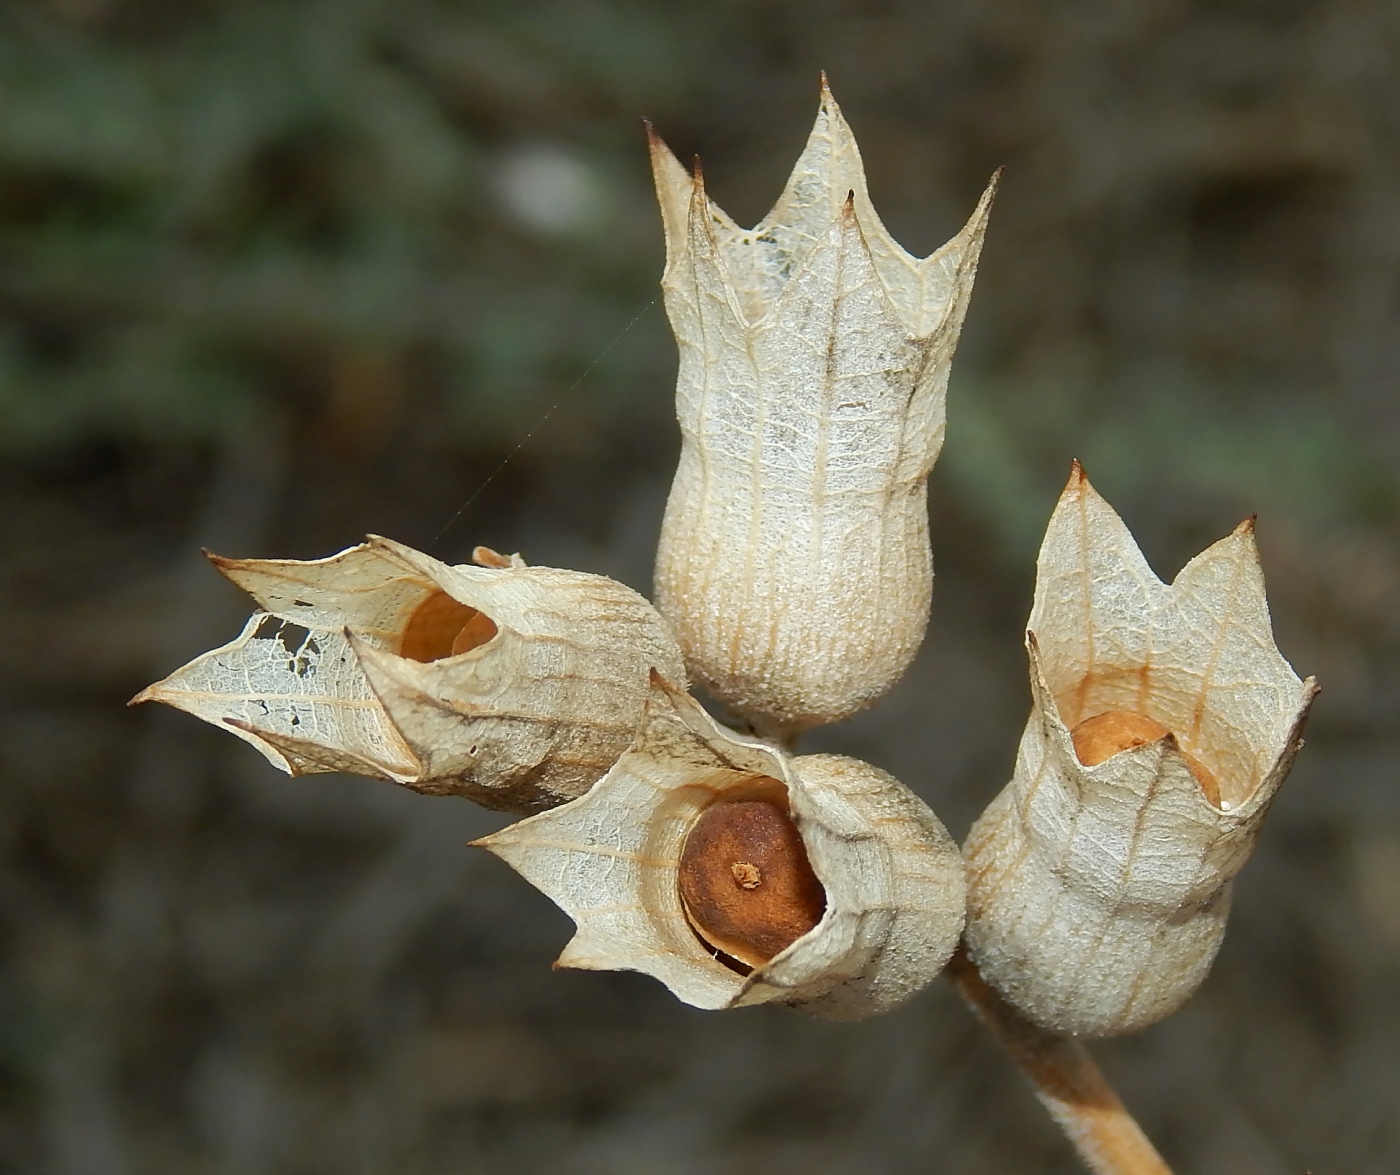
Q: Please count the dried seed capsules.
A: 4